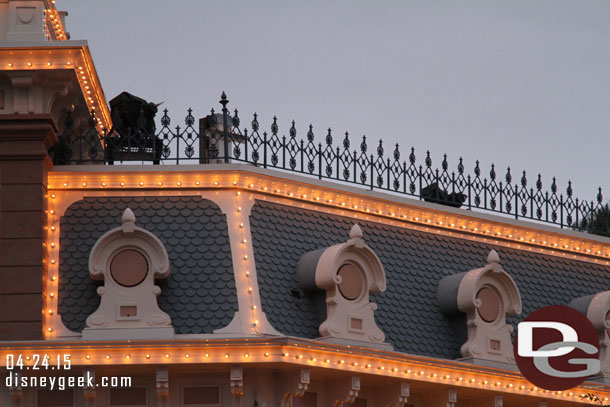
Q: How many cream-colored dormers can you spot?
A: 4